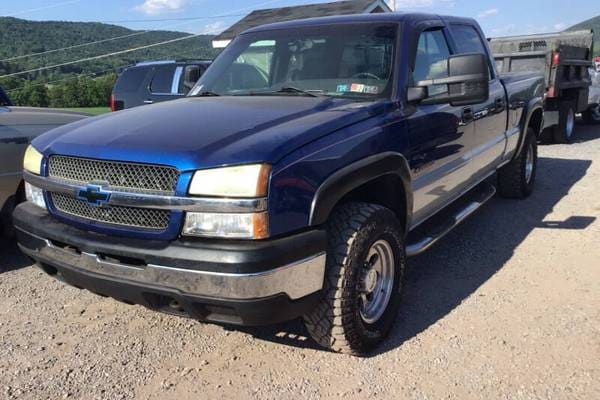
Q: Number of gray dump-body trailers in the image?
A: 1